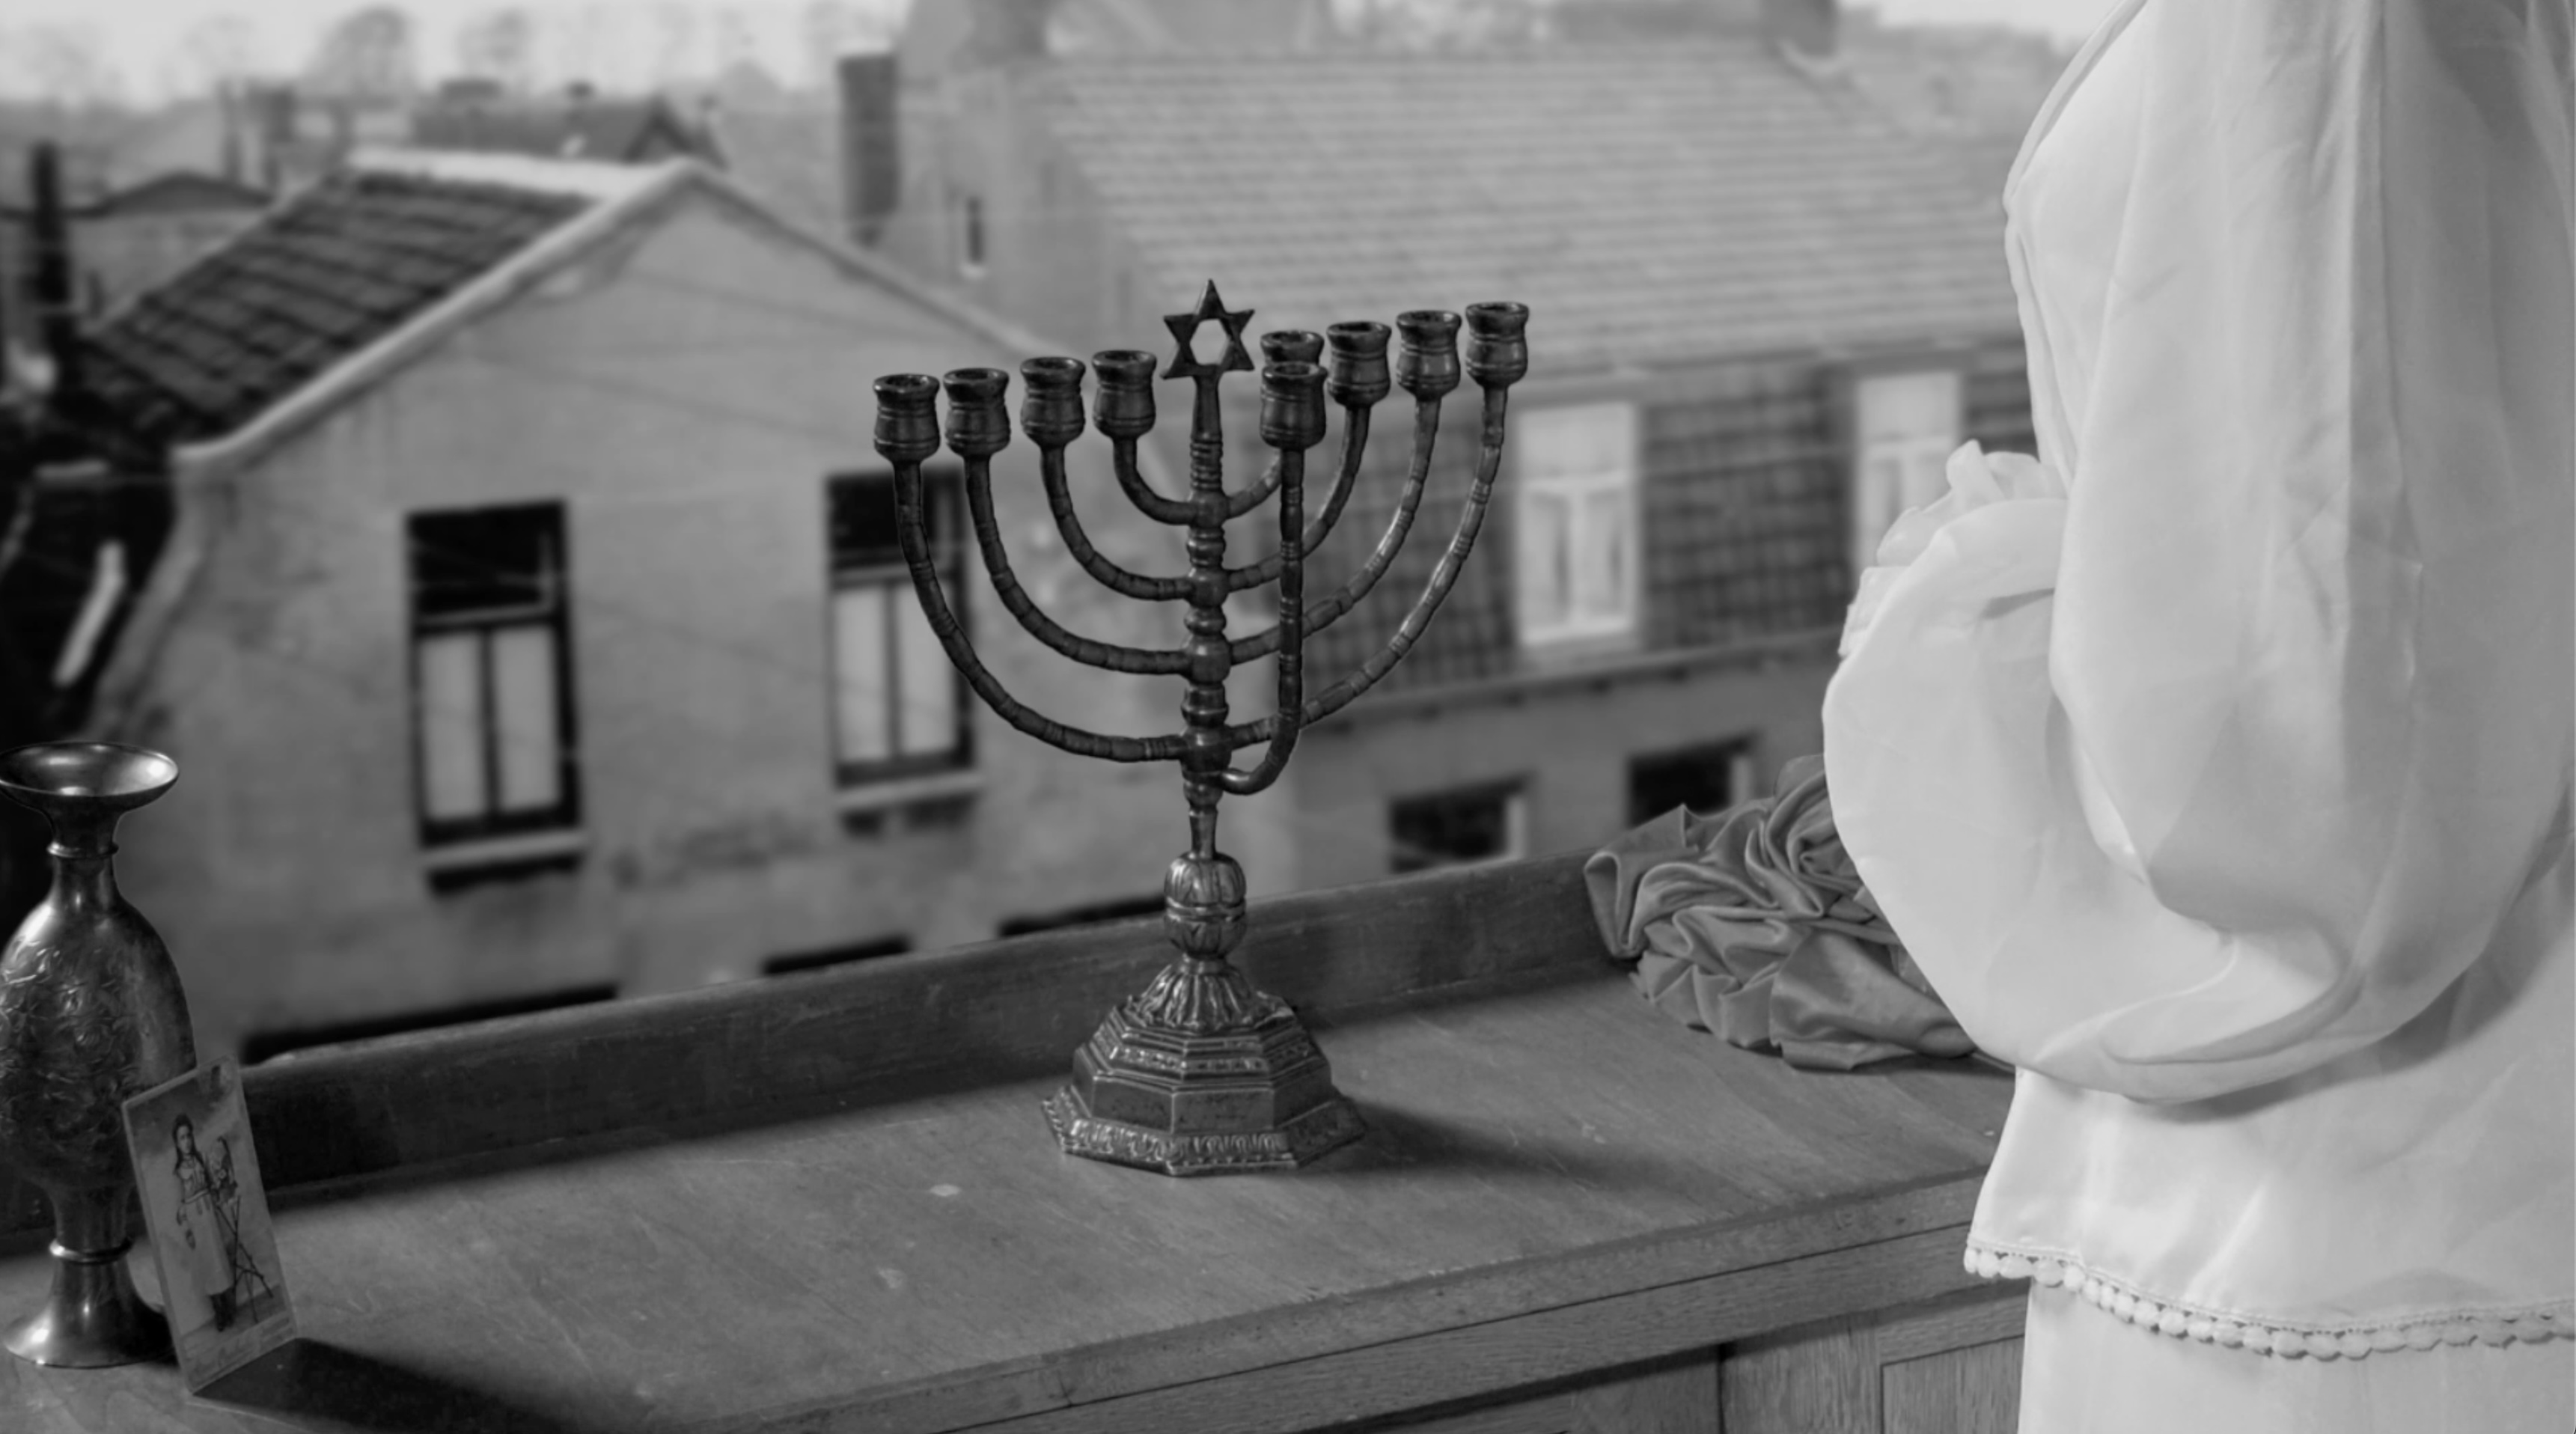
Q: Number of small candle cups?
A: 9